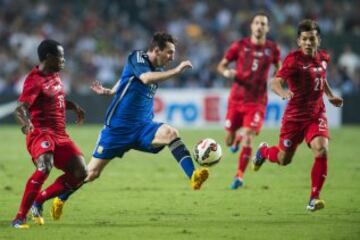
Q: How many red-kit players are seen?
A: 3